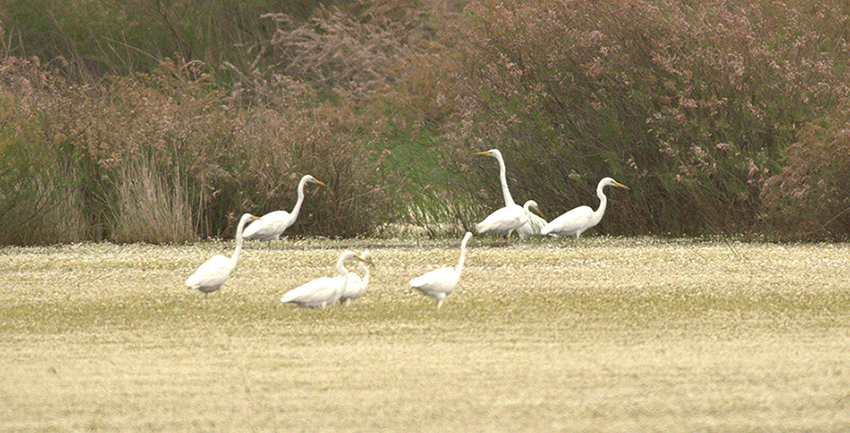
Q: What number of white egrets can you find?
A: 8